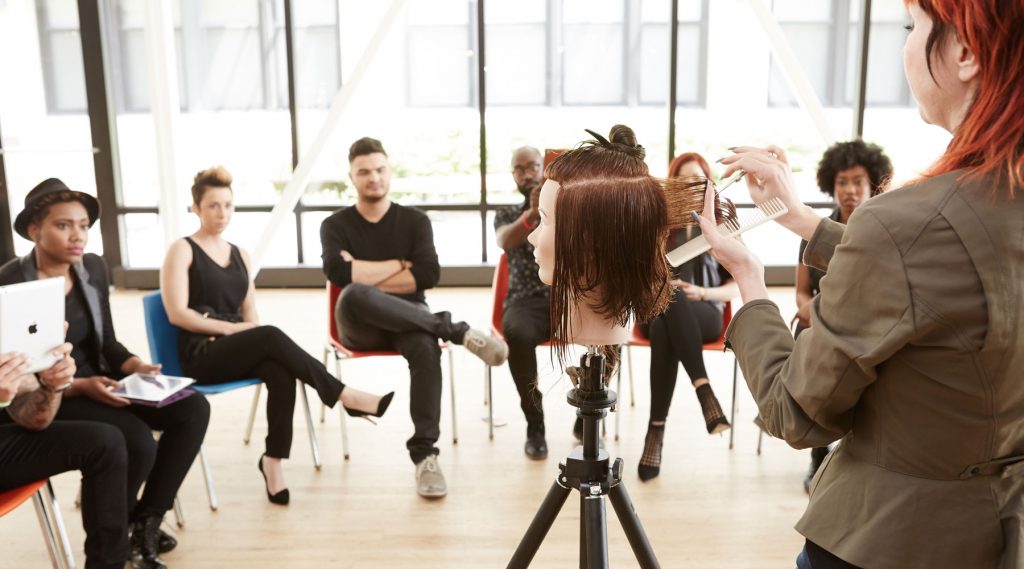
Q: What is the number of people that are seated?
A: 7